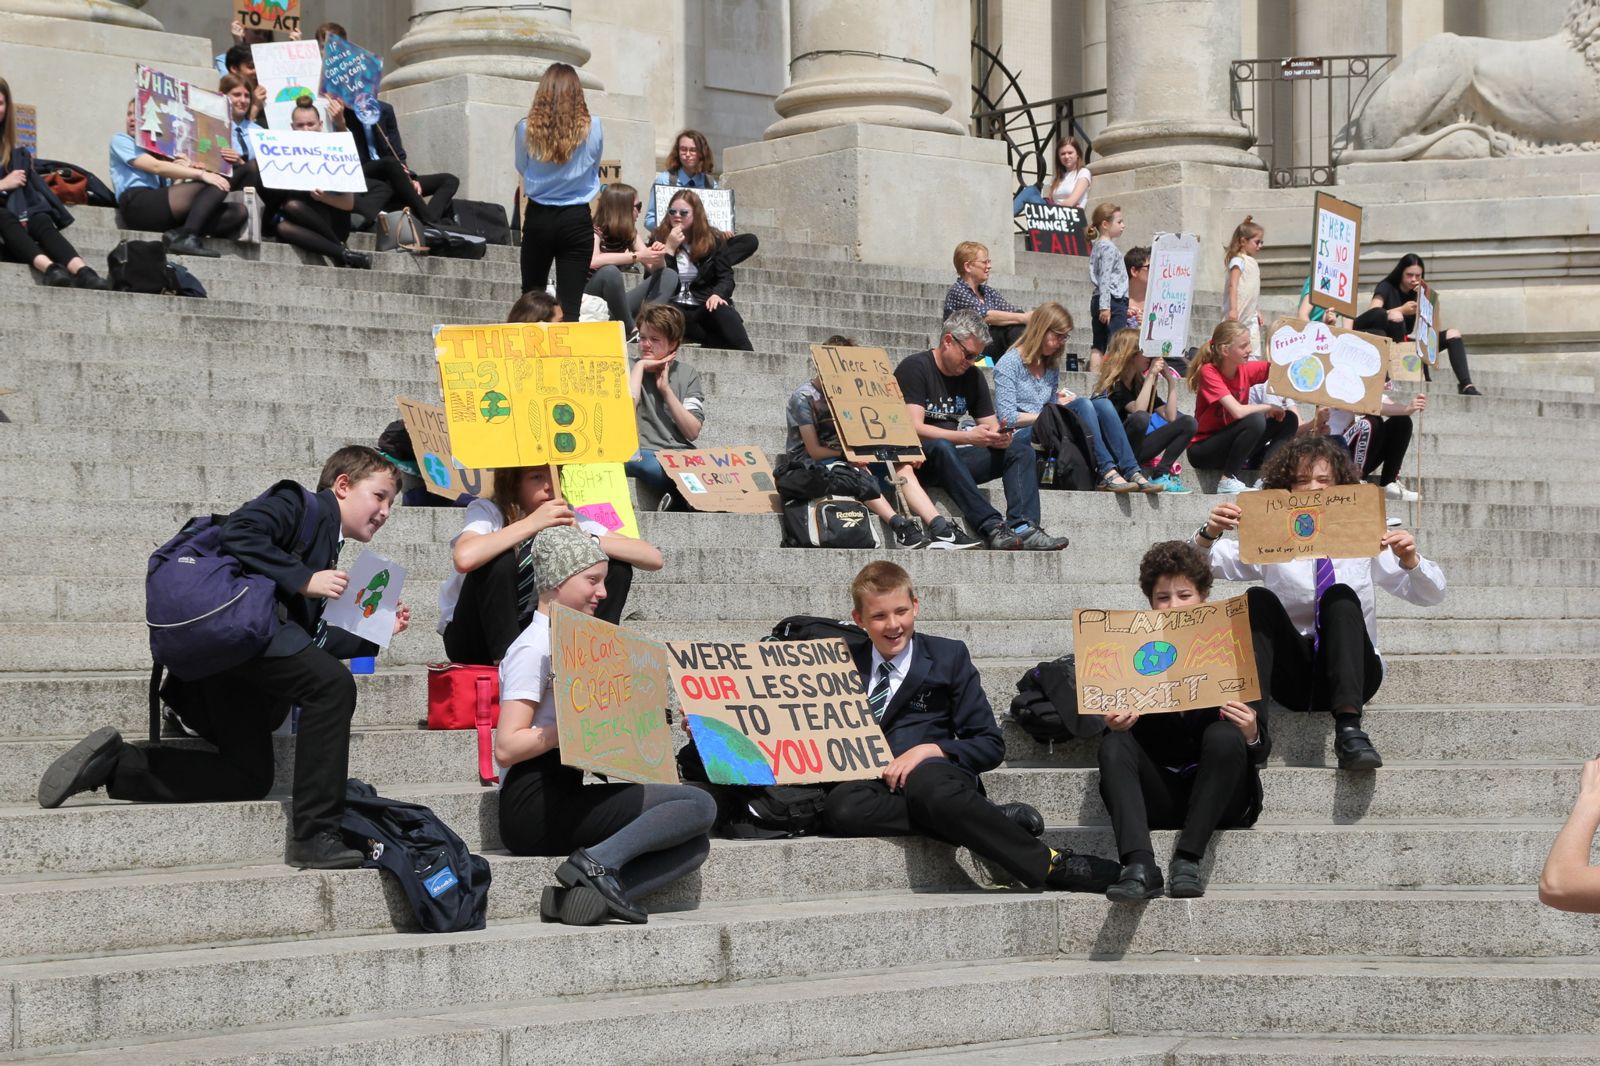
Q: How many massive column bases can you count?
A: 4